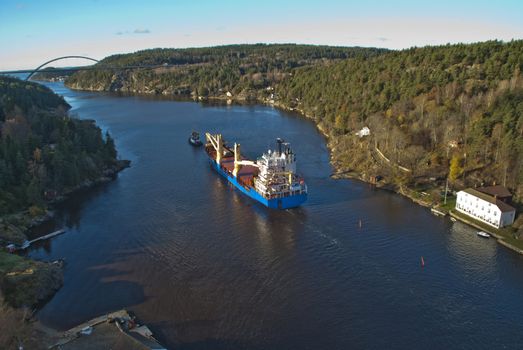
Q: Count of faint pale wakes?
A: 1